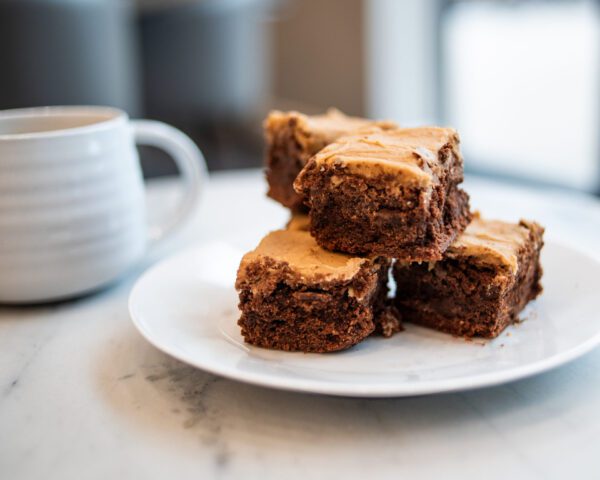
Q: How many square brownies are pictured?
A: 4